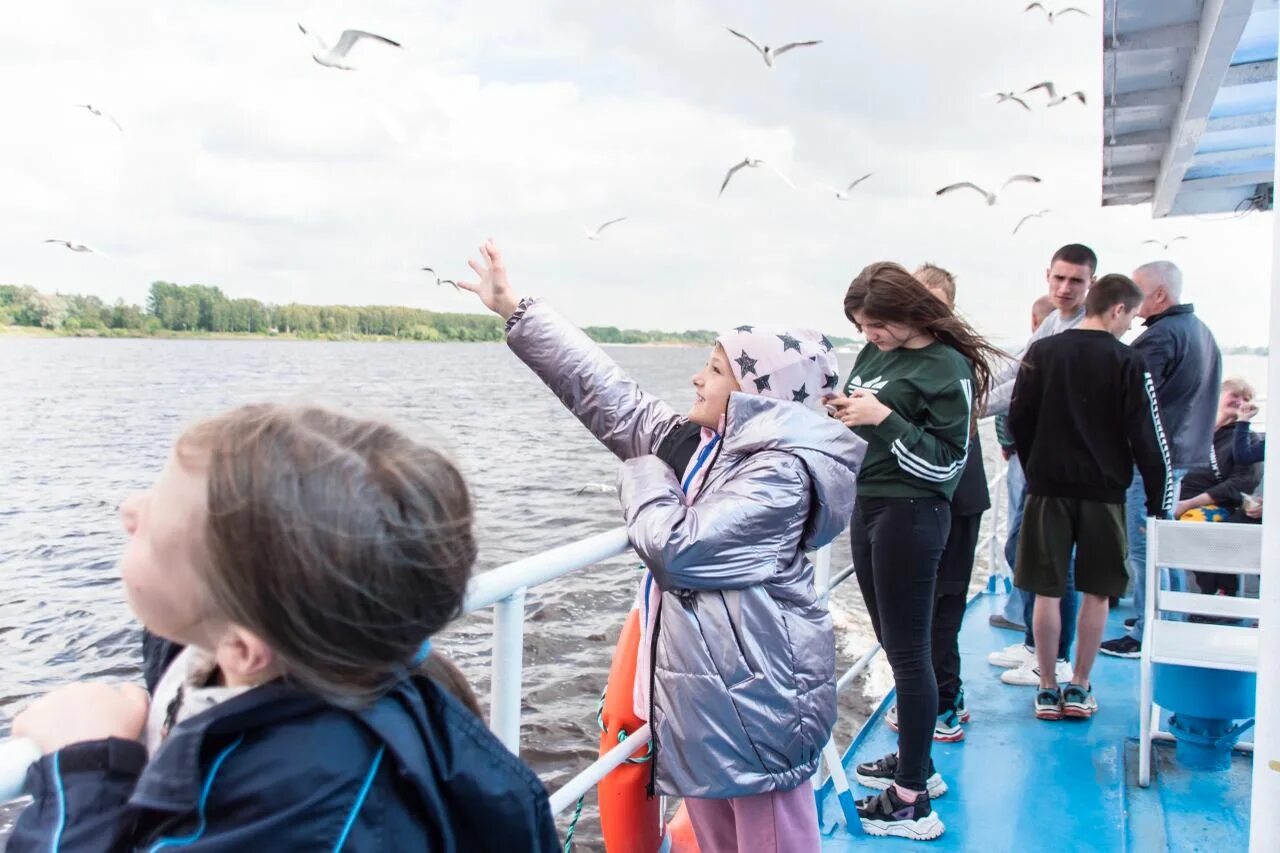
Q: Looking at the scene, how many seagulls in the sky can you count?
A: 14